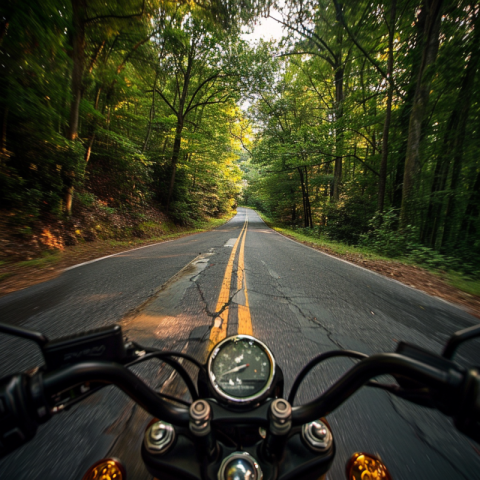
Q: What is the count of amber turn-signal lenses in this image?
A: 2